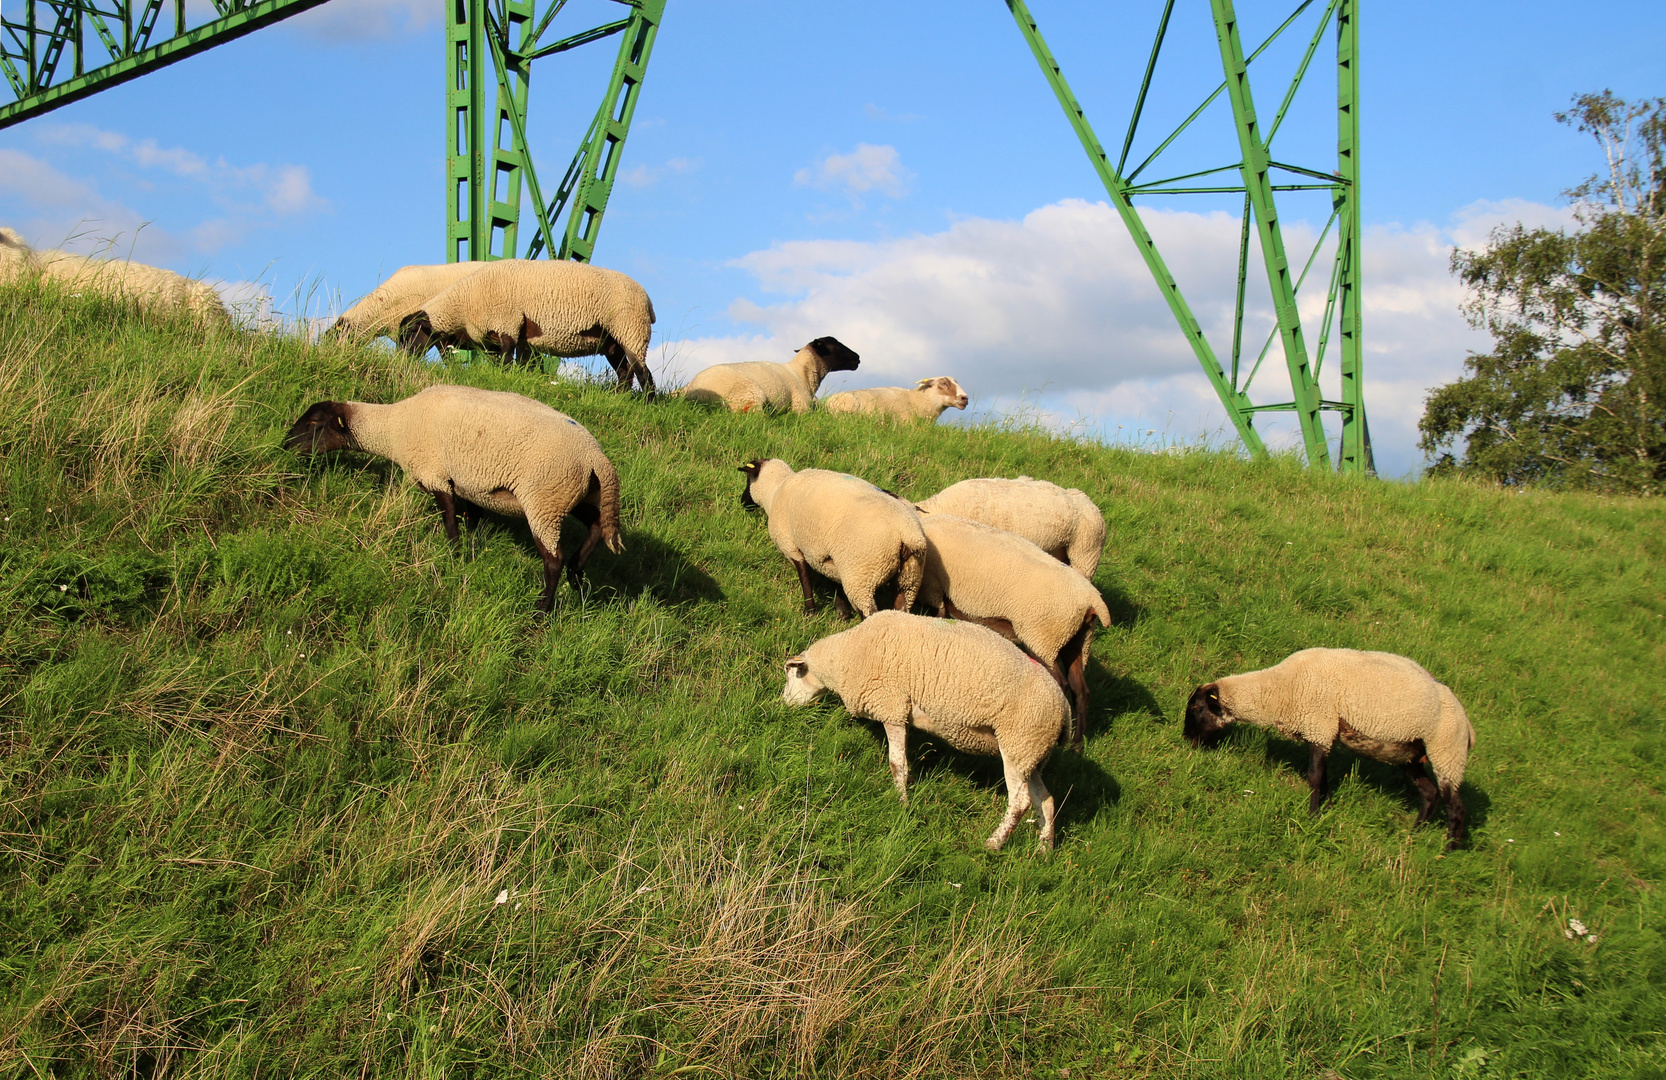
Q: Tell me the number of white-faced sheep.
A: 2